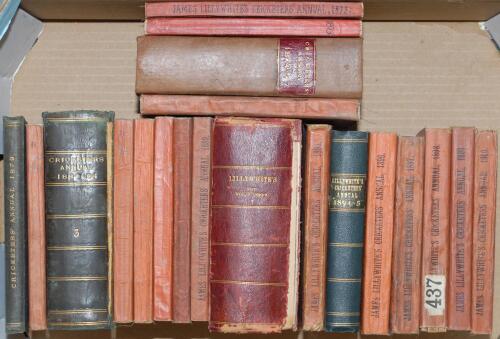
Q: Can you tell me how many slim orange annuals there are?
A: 15